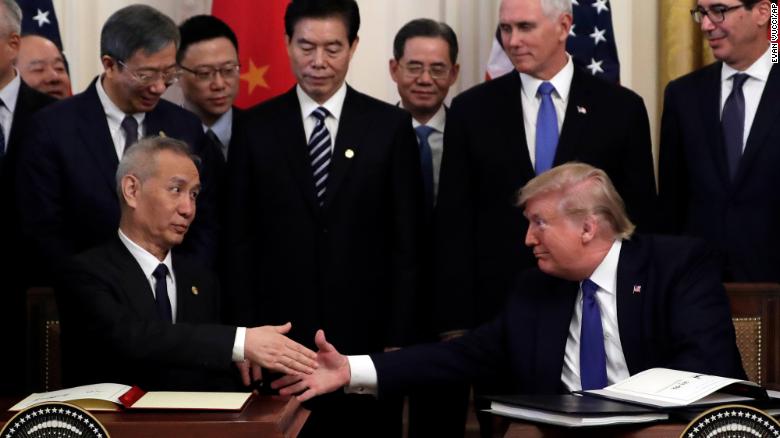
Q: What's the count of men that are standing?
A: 8